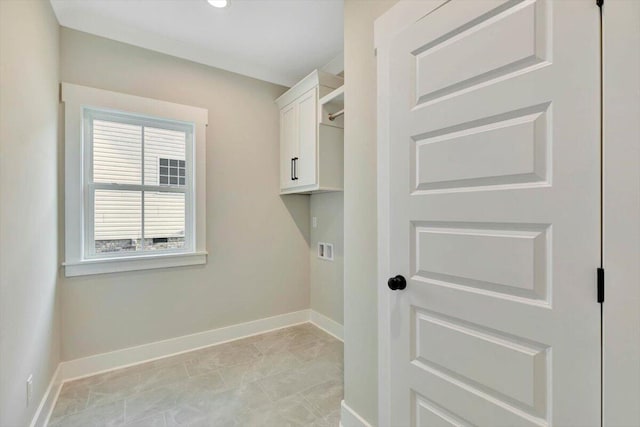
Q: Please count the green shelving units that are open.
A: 0